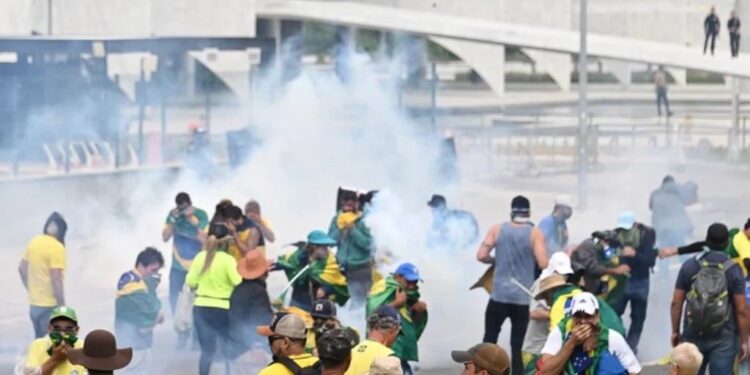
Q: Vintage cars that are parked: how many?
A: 0